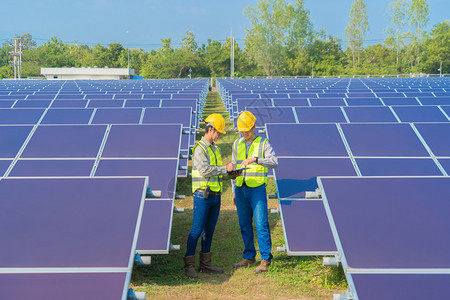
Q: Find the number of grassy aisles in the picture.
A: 1